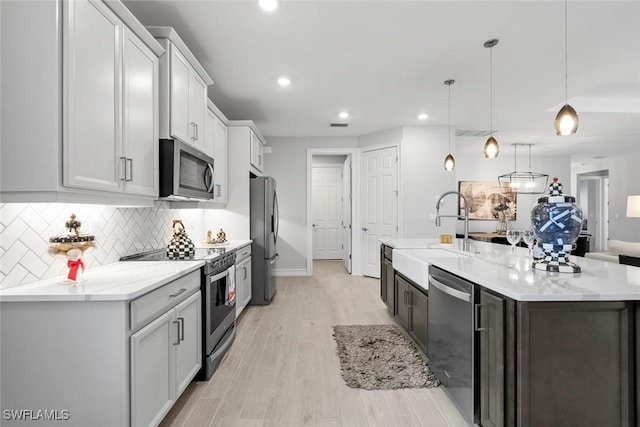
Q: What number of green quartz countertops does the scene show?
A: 0